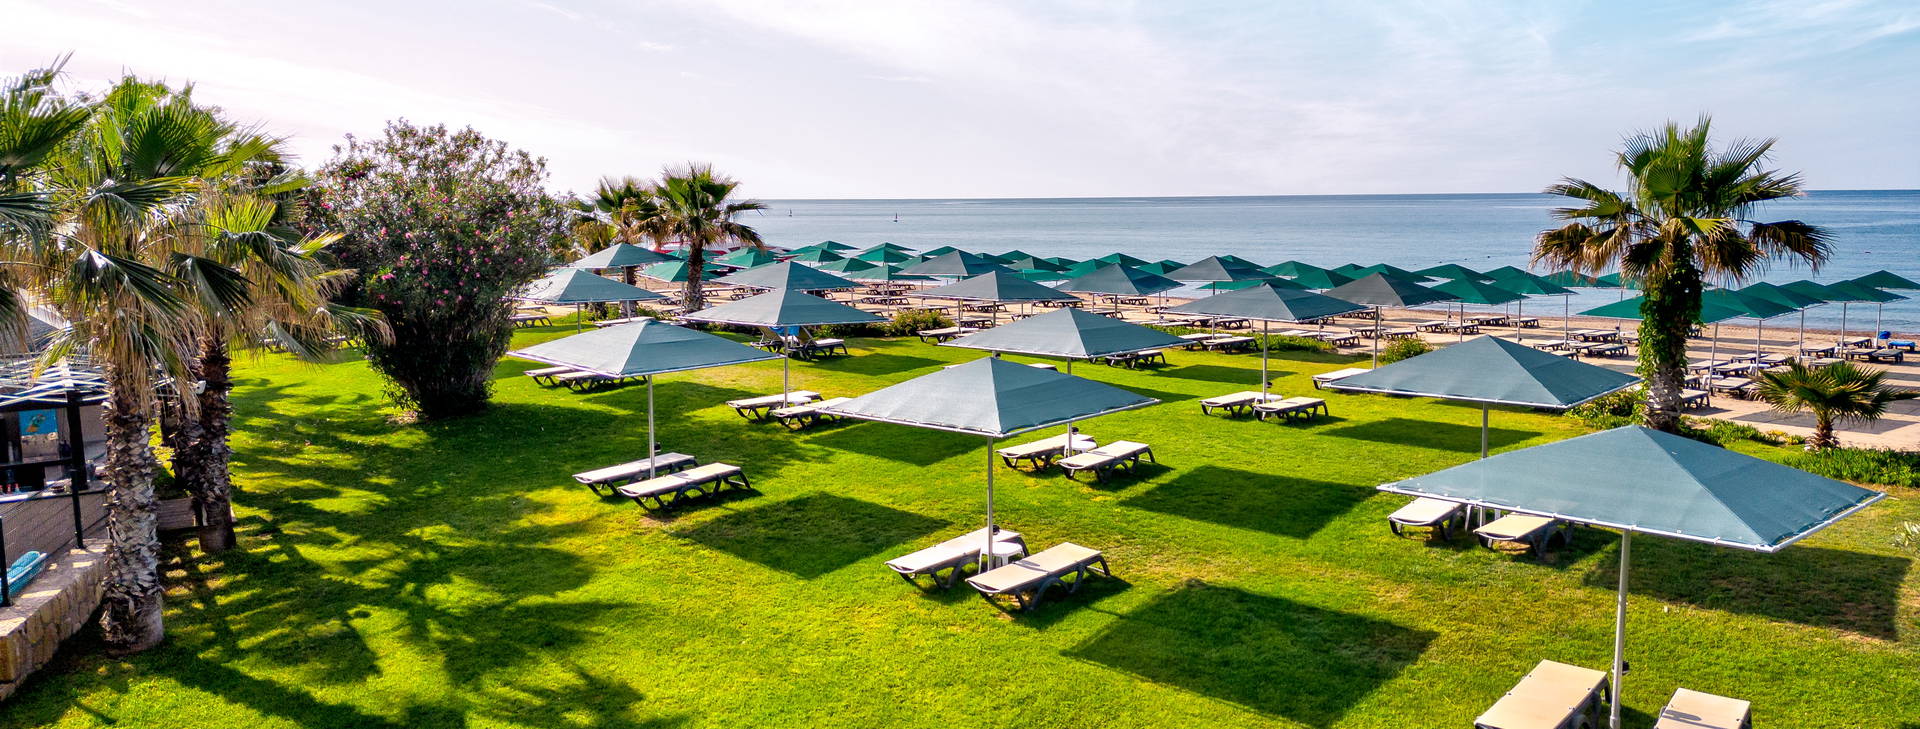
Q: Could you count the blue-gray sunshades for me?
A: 15